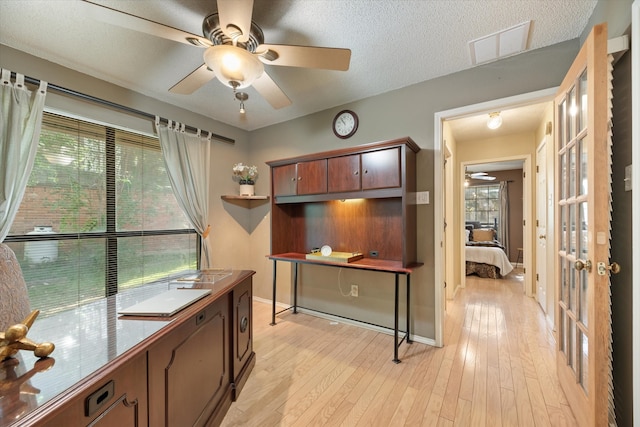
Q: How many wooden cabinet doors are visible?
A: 7